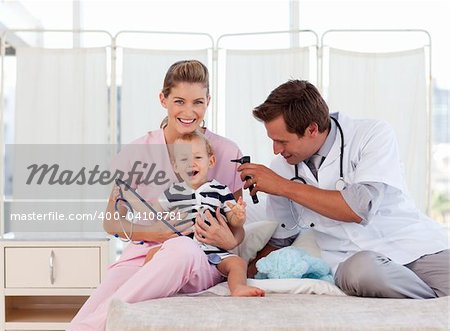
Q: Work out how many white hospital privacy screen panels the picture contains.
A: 4